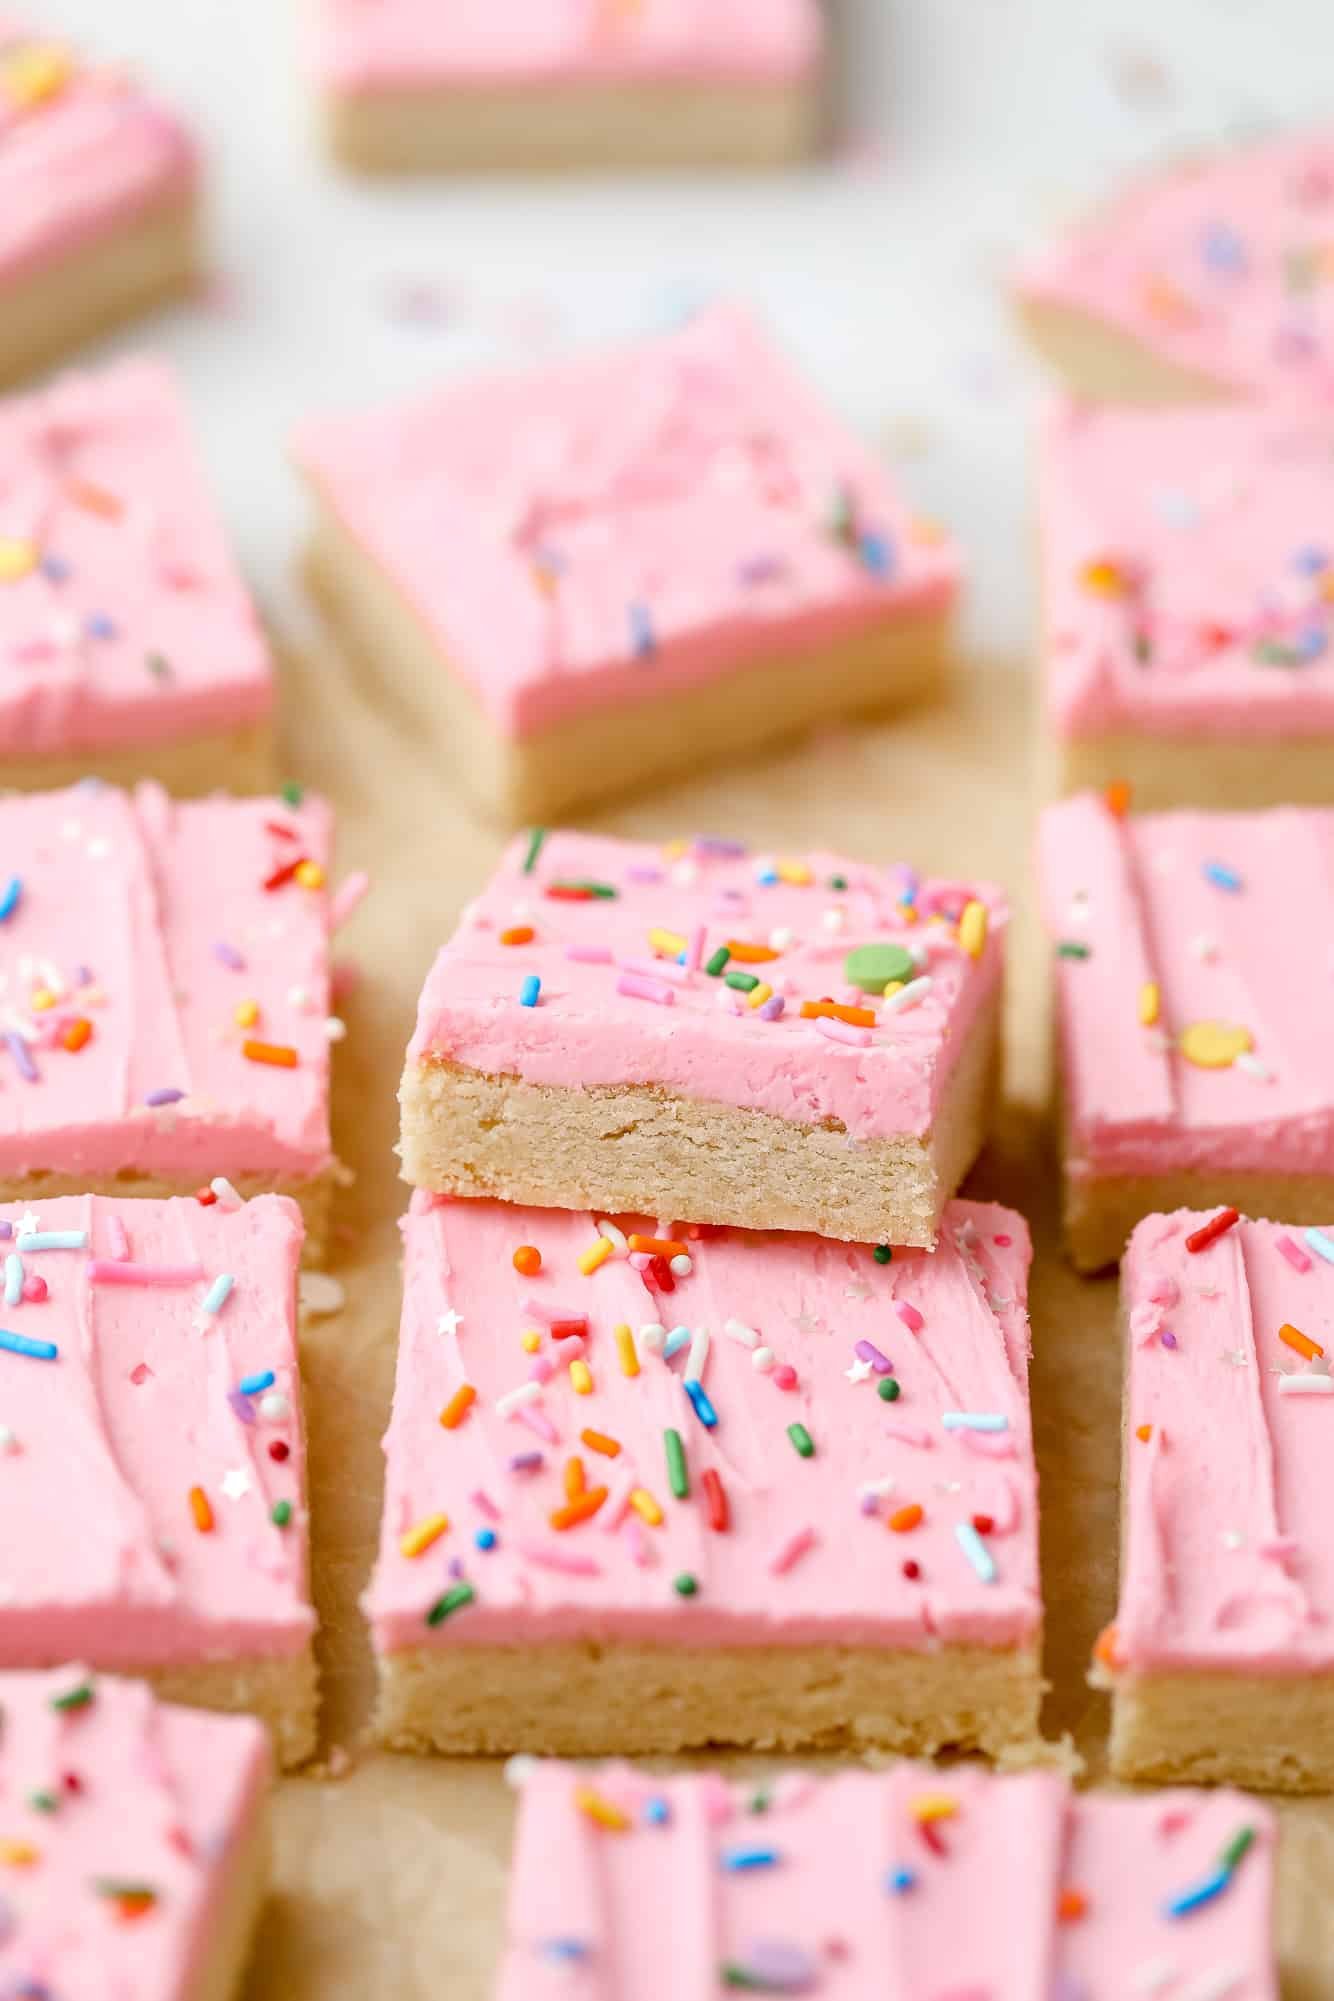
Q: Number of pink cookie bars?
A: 14